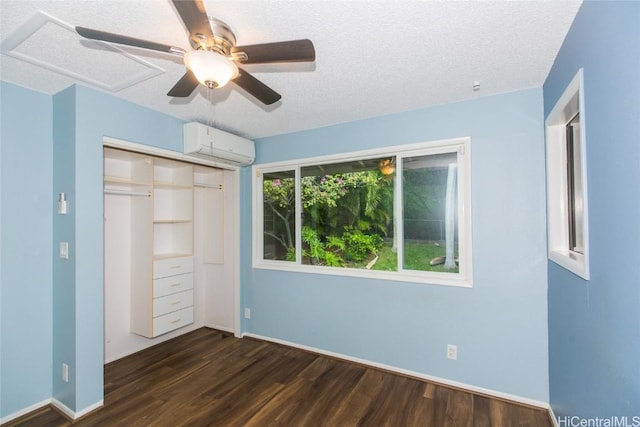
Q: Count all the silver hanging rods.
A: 2